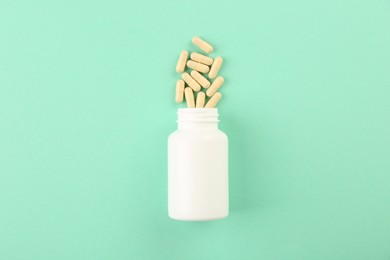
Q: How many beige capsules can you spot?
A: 12